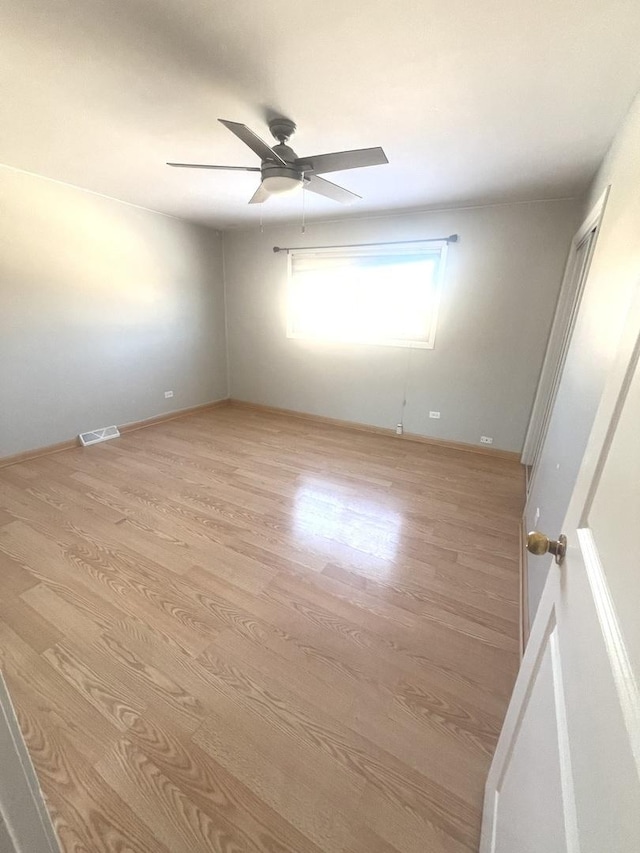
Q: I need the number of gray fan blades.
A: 5